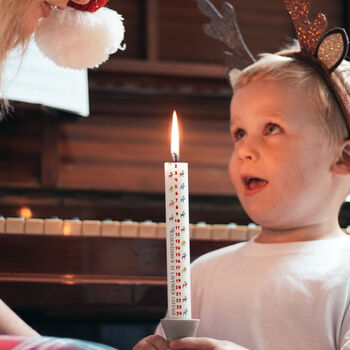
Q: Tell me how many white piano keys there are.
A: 15